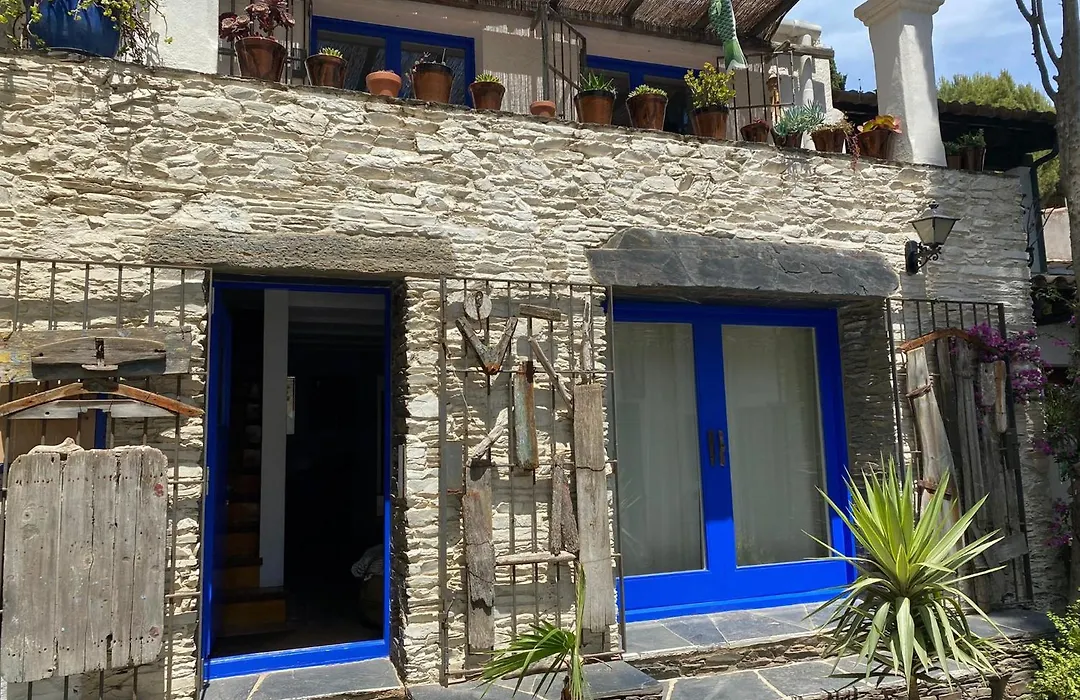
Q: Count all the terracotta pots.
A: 15